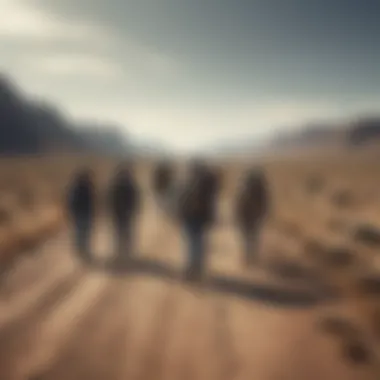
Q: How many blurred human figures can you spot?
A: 5